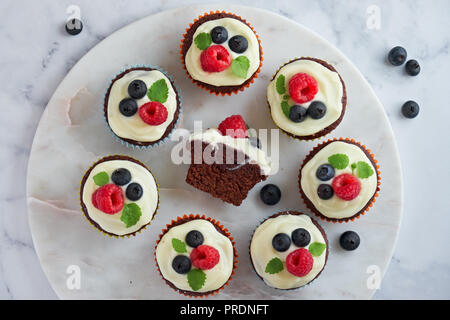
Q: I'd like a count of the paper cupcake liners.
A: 7